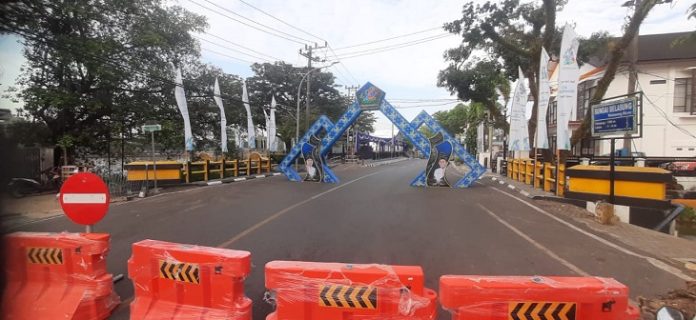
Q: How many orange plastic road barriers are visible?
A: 4